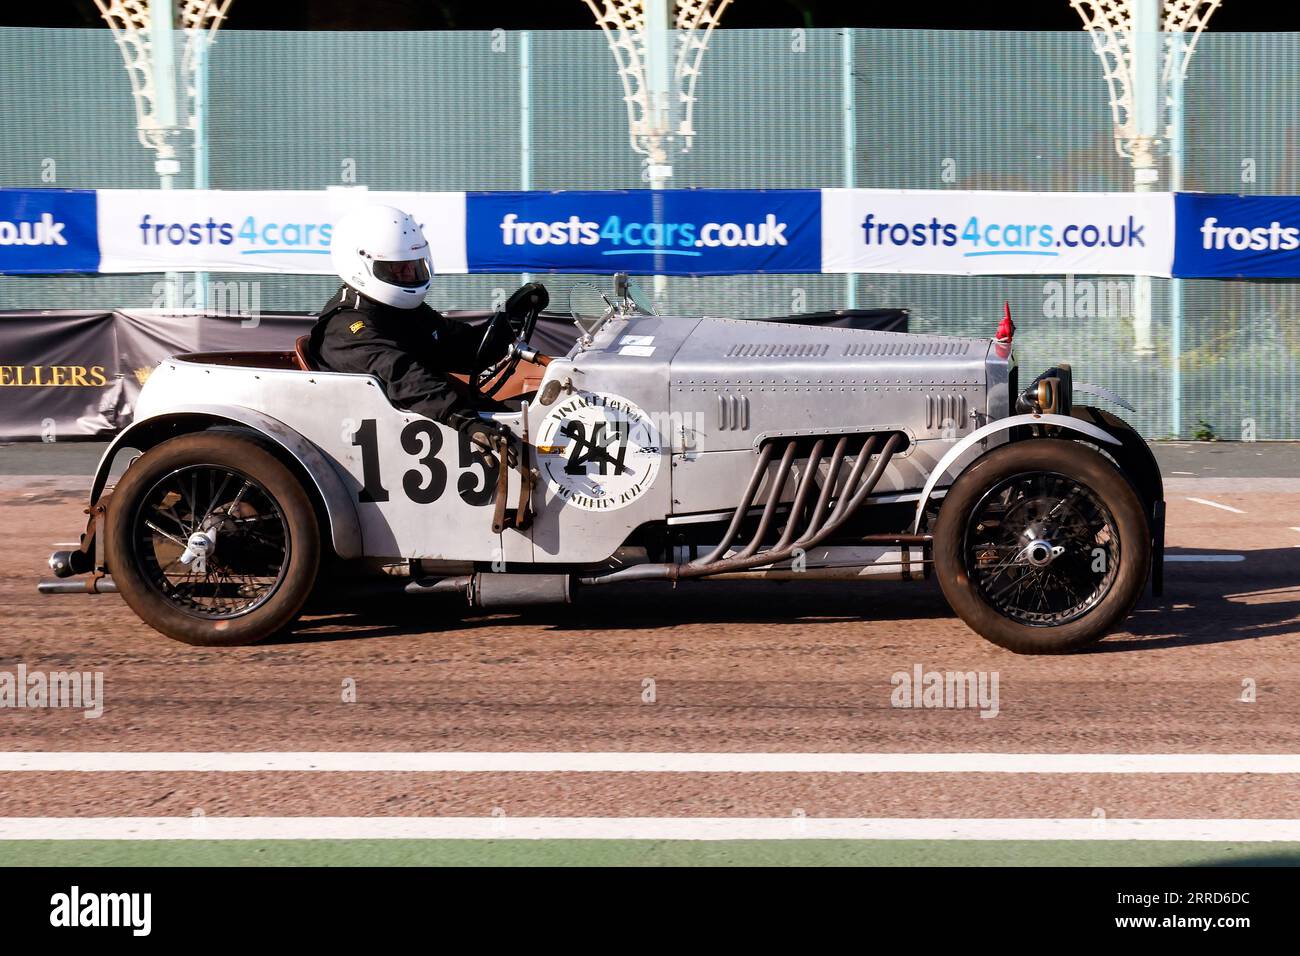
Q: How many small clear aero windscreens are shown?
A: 2